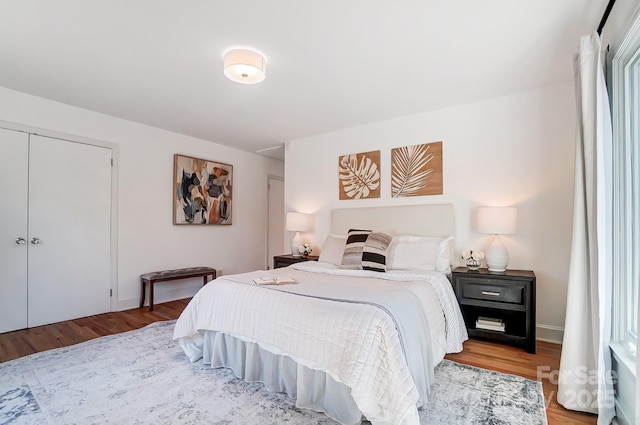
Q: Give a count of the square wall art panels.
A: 2